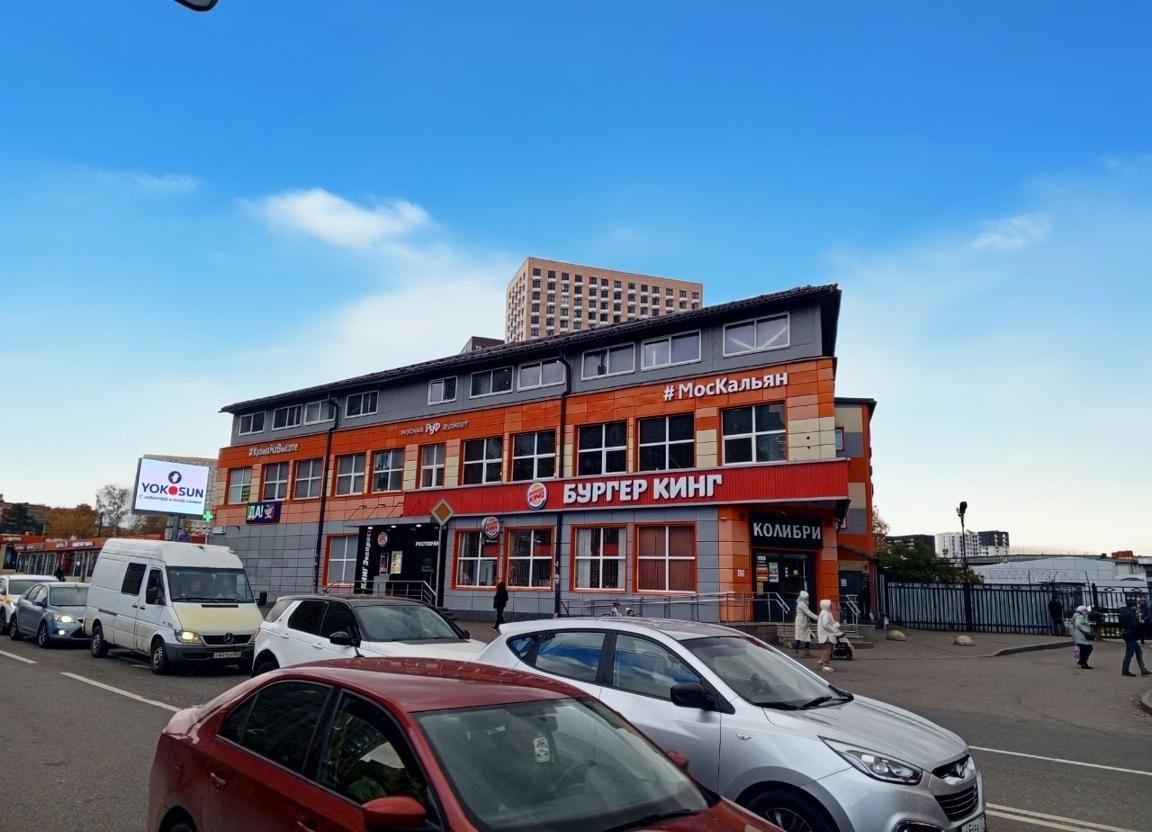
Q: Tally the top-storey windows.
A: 10